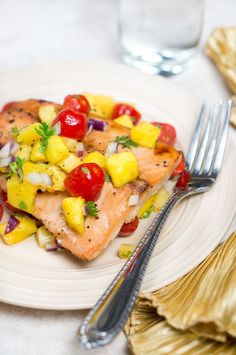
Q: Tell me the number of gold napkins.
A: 2